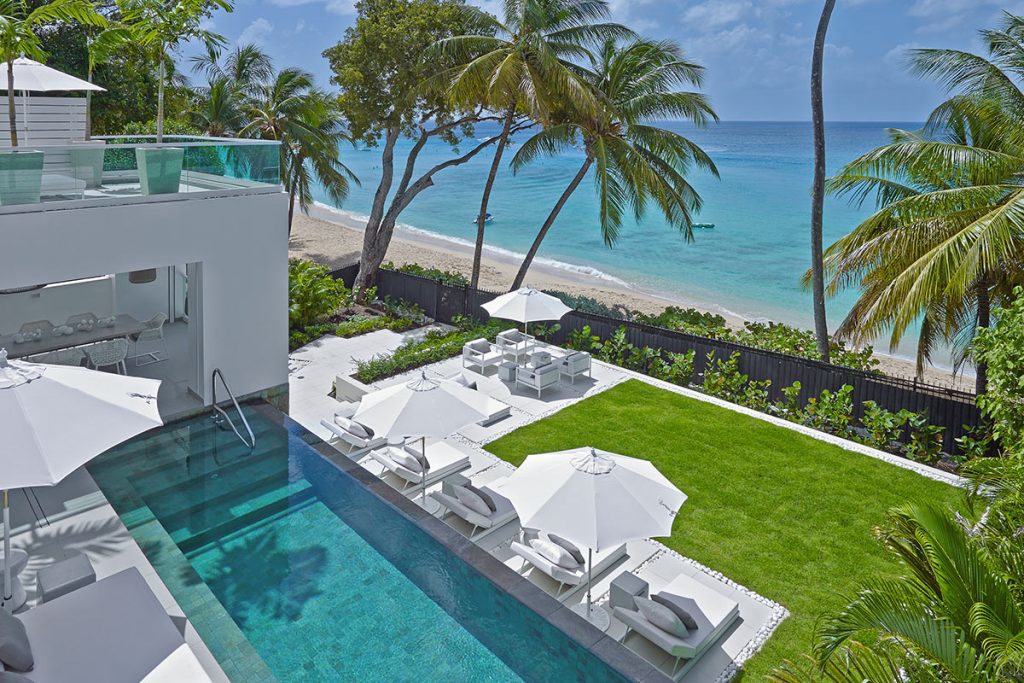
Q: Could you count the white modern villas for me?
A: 1